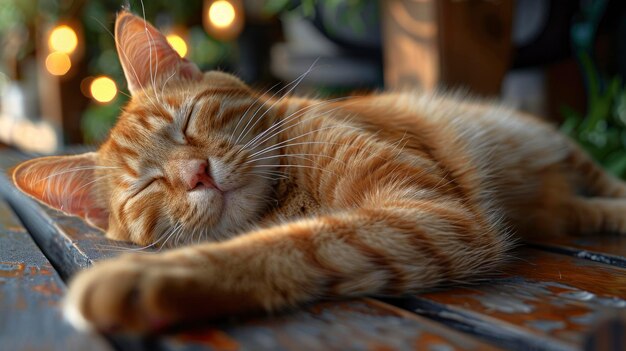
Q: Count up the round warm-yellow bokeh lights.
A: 5